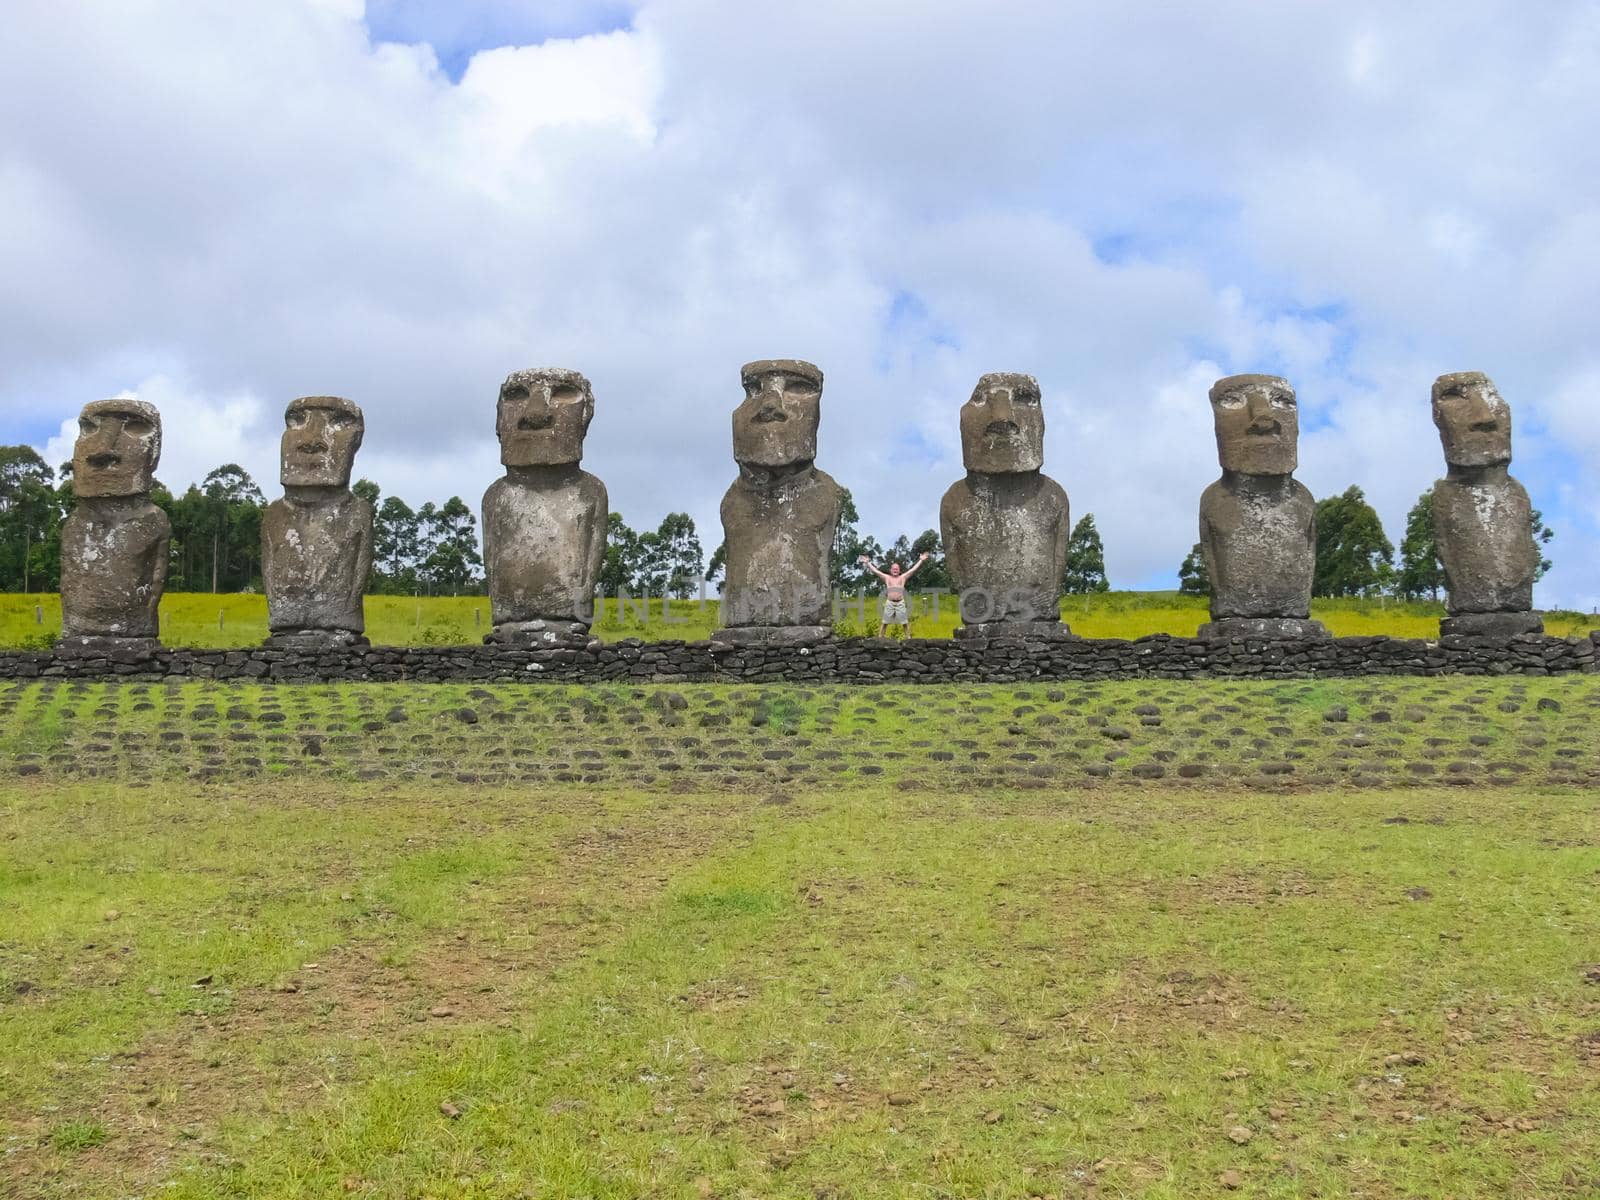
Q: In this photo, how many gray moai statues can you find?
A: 7